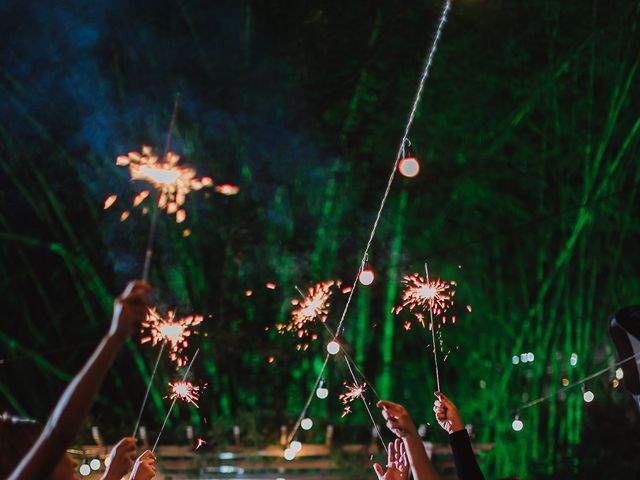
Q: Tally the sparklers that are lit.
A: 6